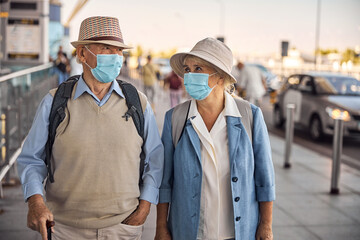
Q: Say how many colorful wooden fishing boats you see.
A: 0